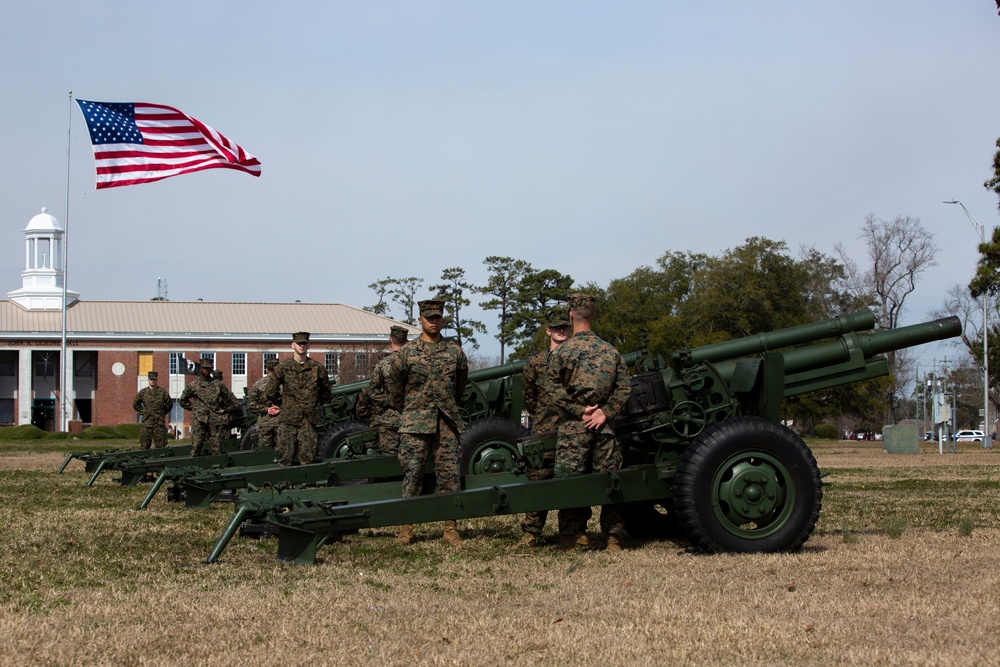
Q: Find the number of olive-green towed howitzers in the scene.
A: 4